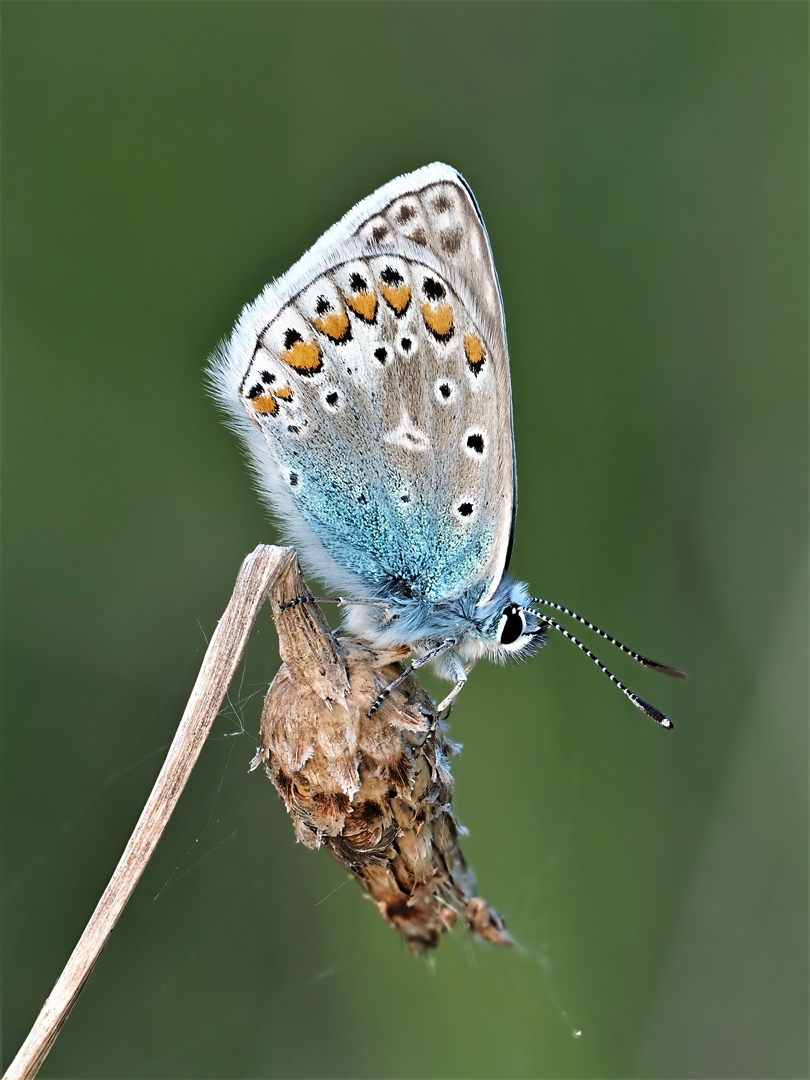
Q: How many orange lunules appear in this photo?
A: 8